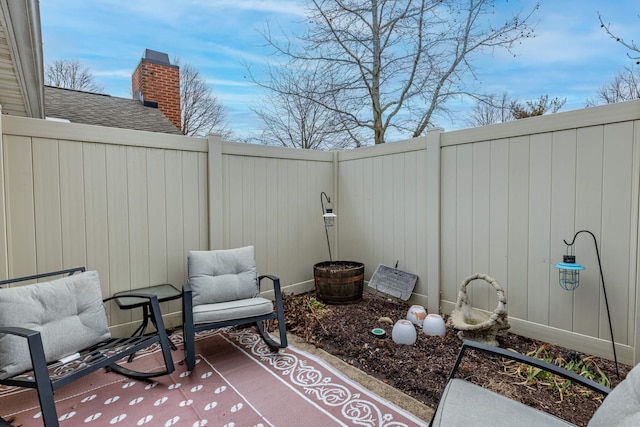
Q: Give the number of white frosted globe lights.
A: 3